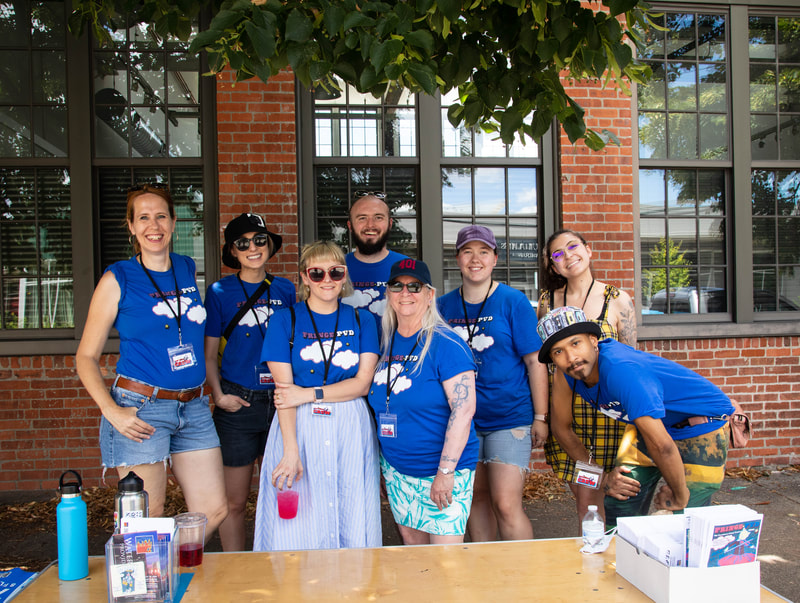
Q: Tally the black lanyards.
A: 7